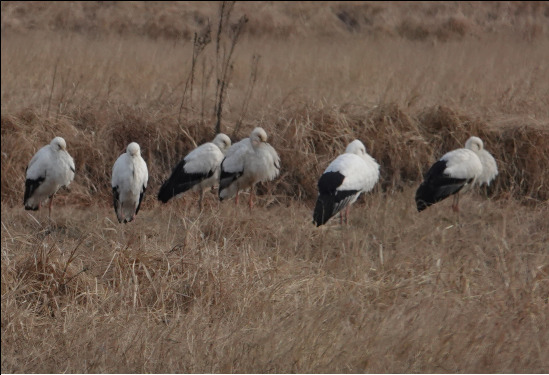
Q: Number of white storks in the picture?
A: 6